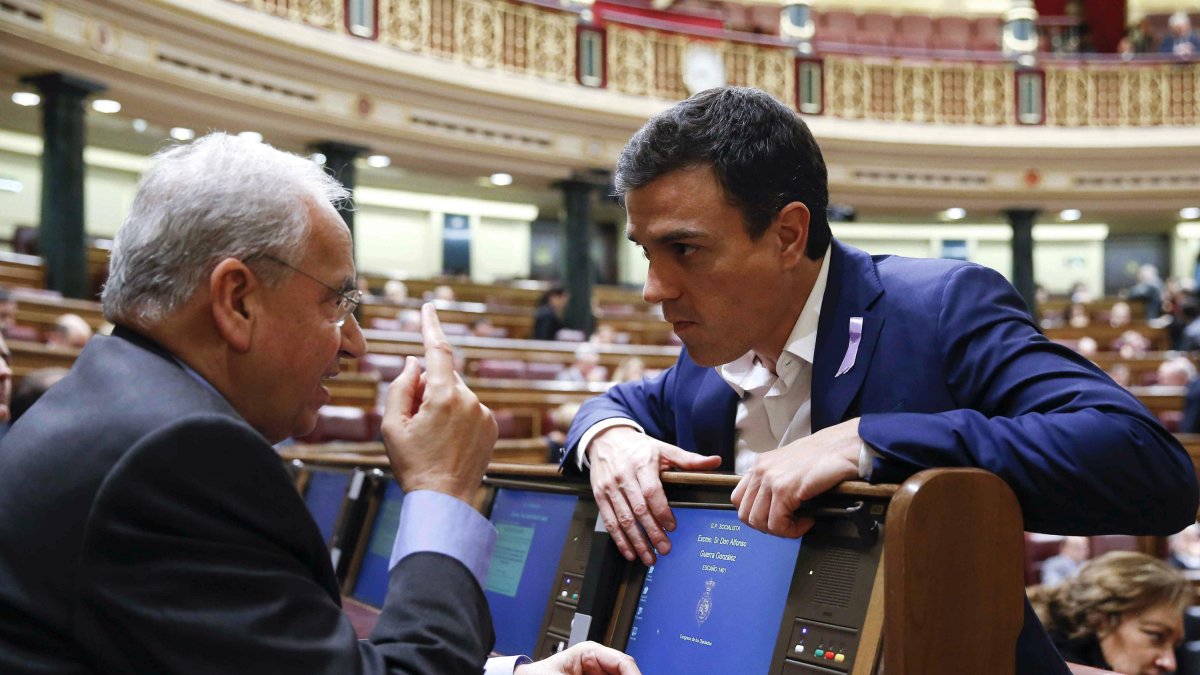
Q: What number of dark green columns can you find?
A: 4